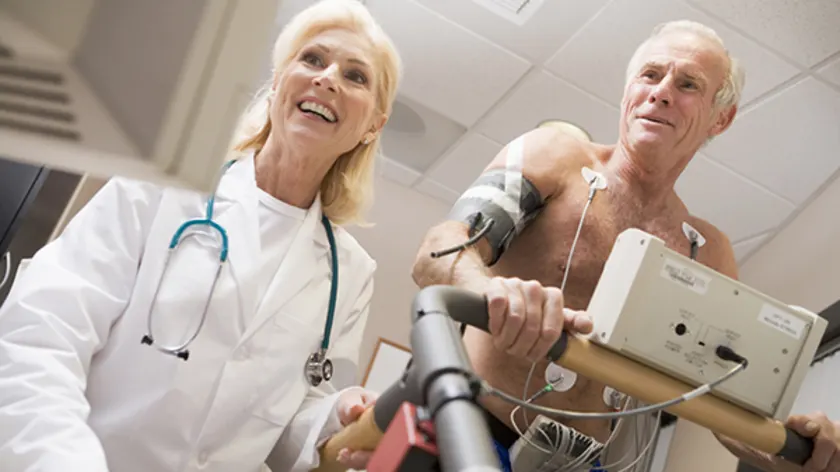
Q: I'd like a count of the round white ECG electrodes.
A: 4